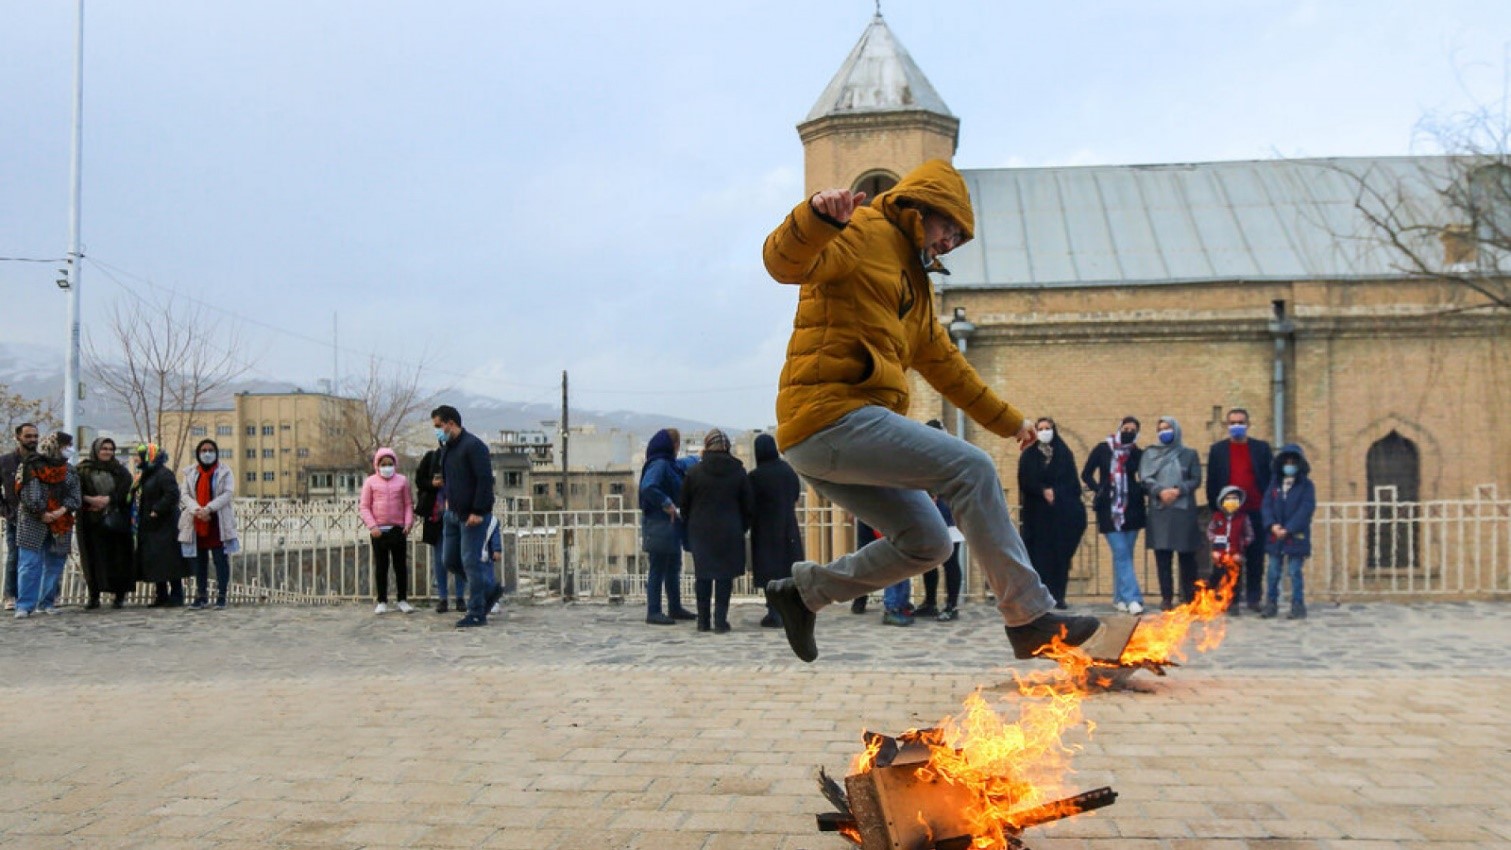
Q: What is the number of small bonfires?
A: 2